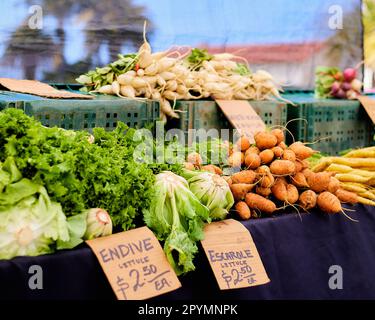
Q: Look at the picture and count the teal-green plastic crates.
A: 3